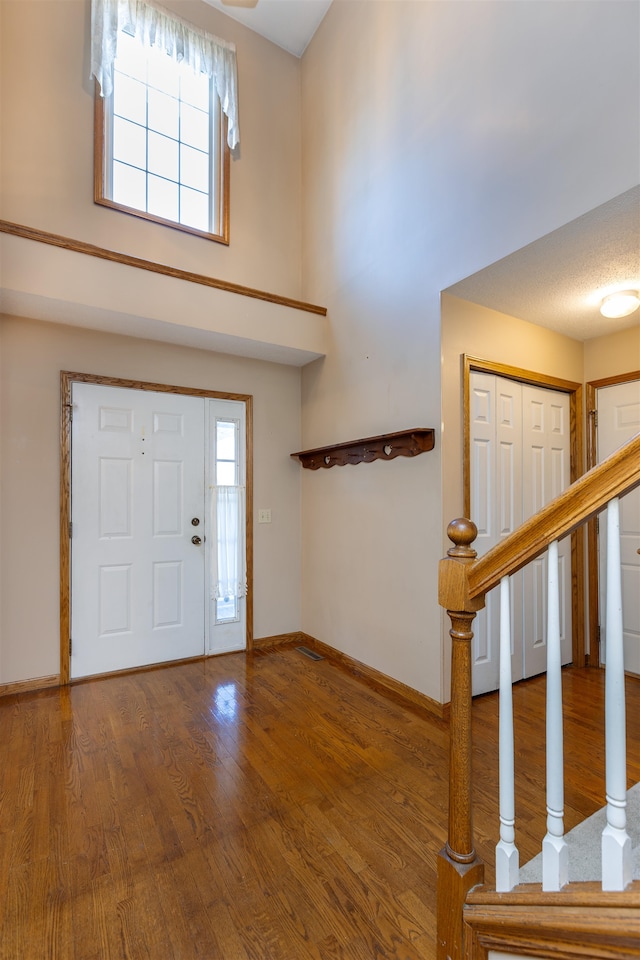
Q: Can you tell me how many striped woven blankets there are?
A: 0